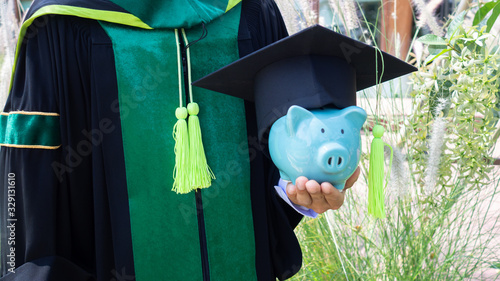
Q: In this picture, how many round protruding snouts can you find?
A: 1